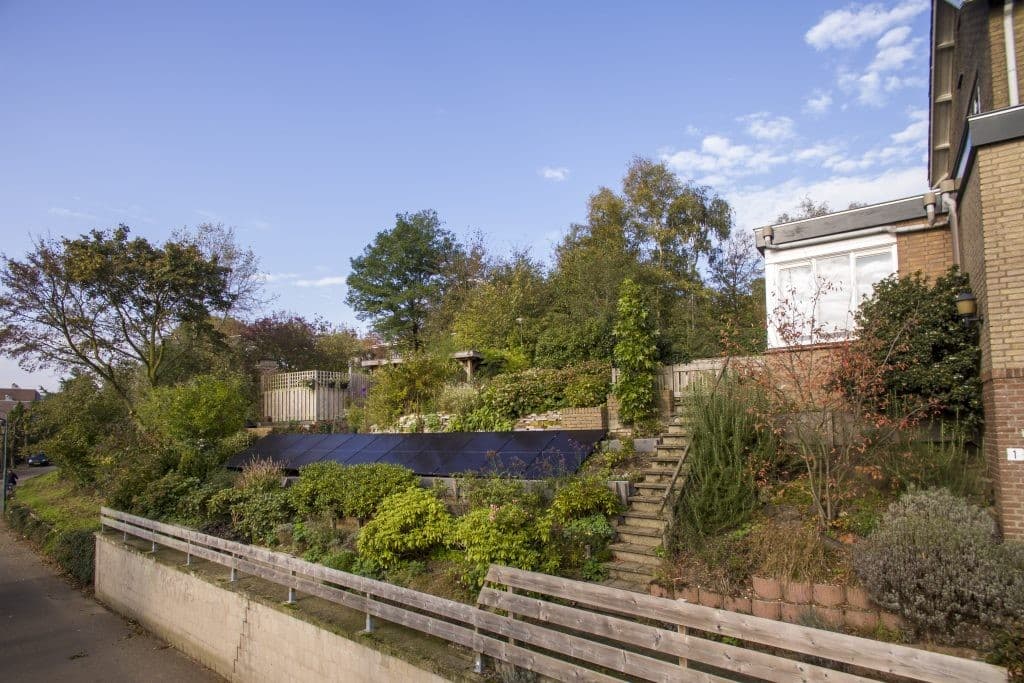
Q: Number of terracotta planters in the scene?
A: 13